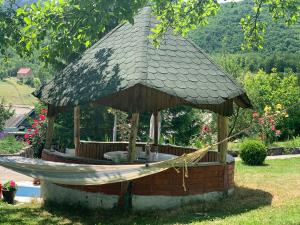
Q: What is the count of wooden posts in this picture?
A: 5